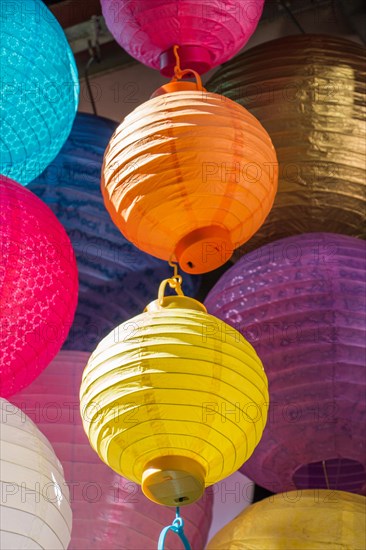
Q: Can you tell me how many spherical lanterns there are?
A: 11